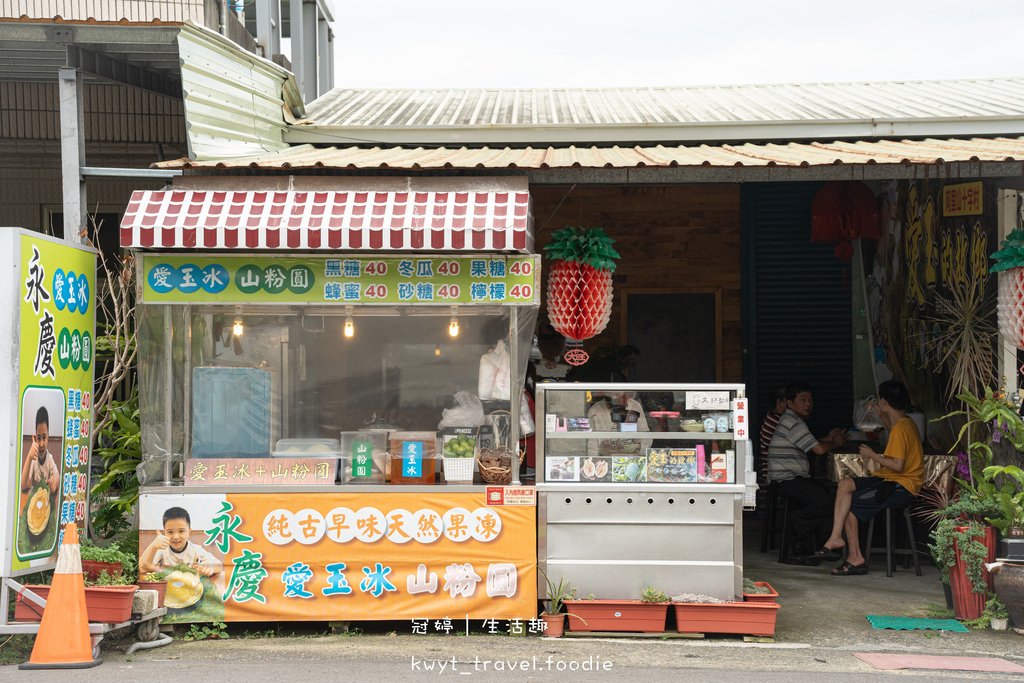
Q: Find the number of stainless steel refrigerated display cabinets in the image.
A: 1